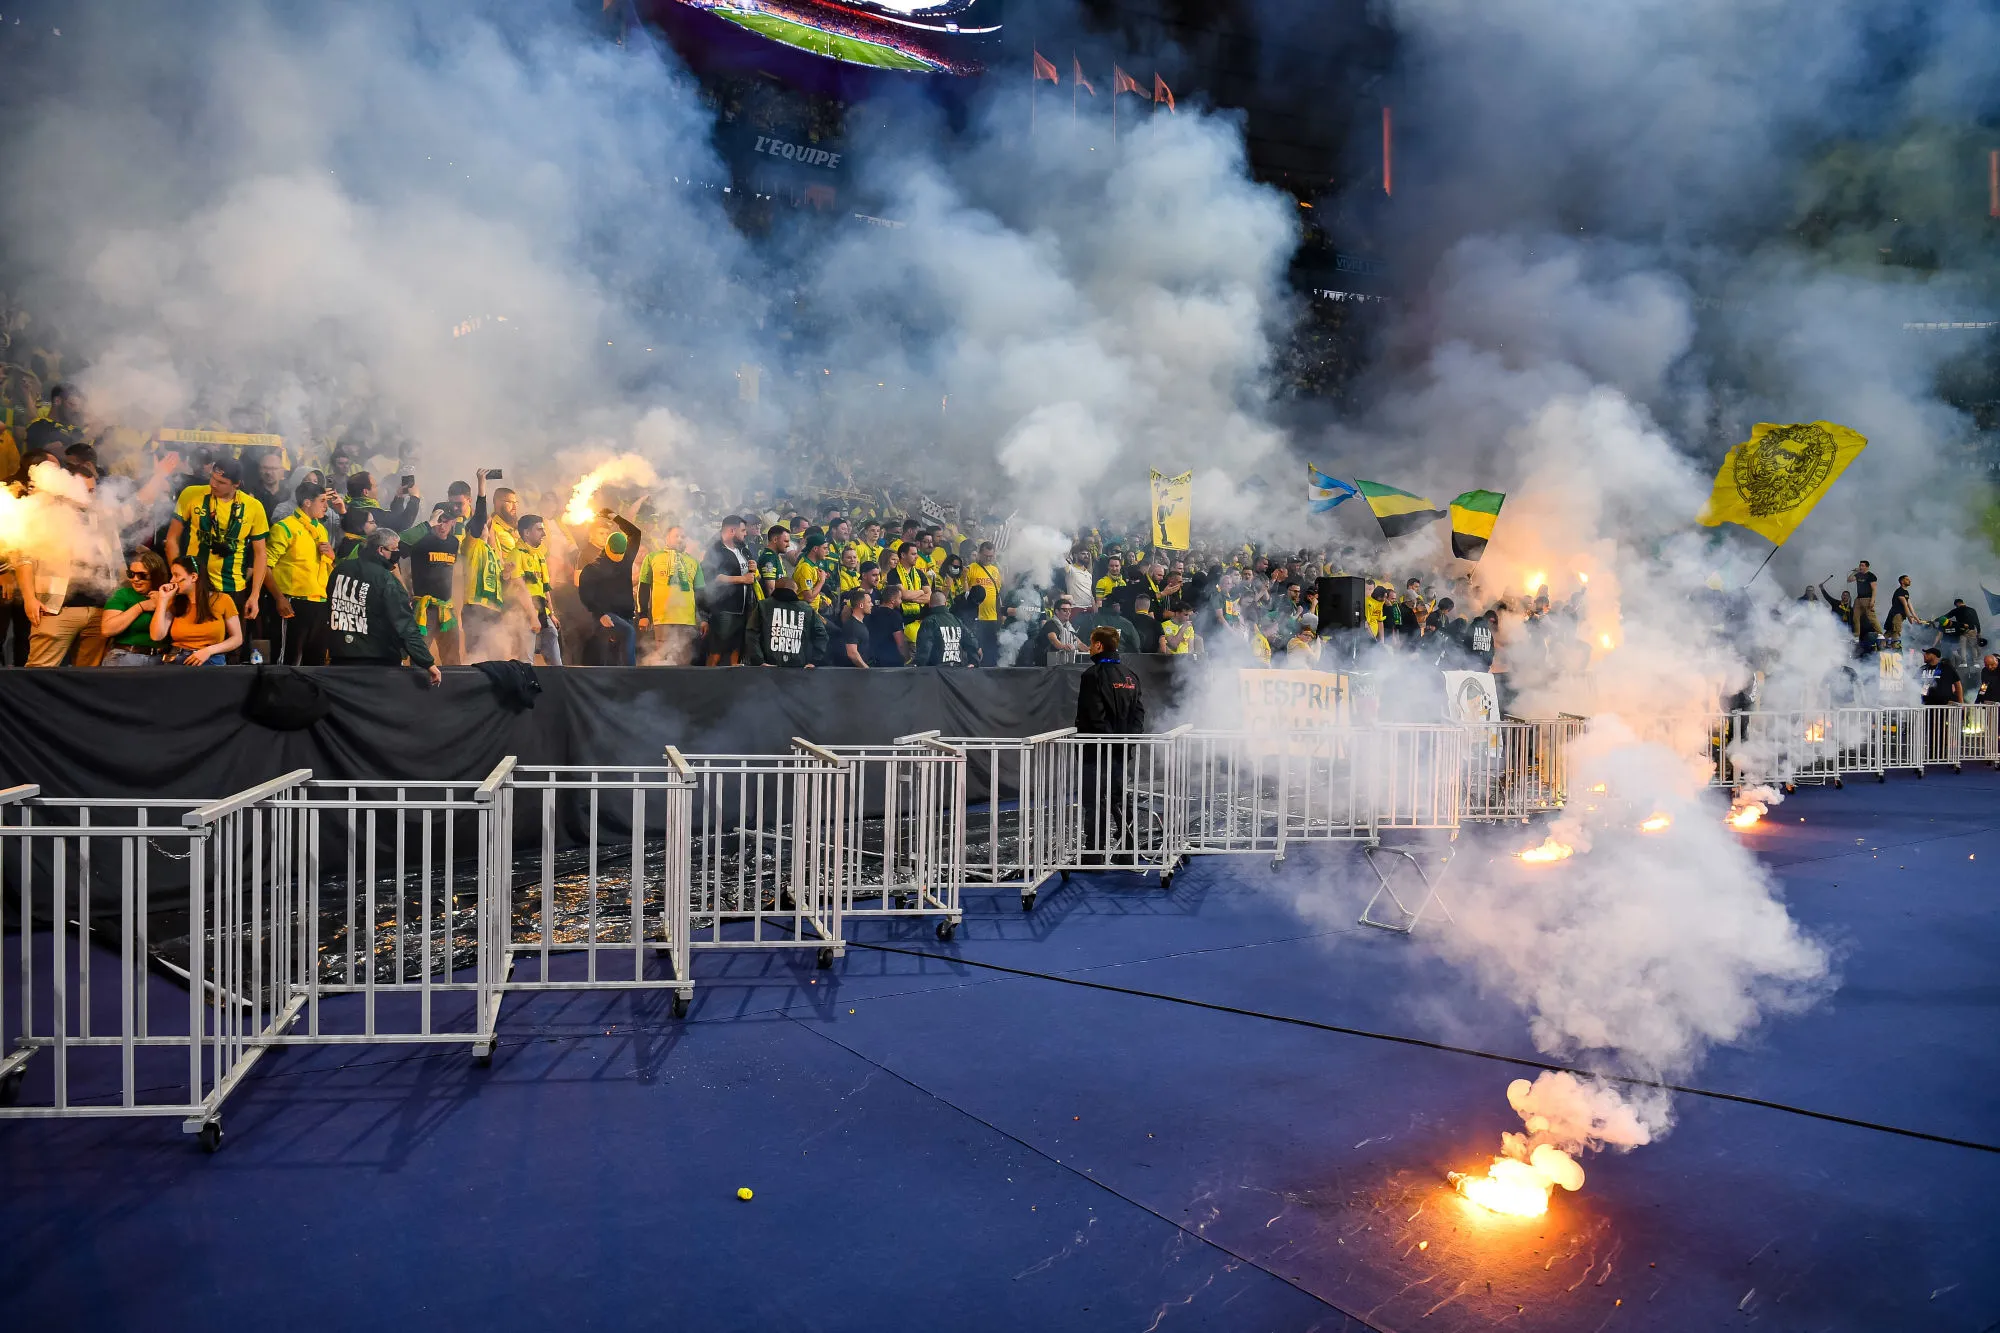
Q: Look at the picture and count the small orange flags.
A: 4